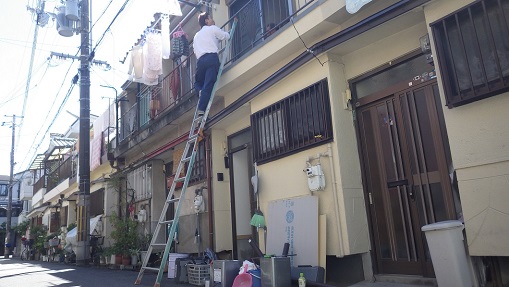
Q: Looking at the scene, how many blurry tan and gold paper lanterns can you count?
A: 0